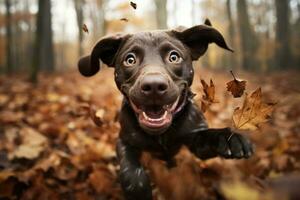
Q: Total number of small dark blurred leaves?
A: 3